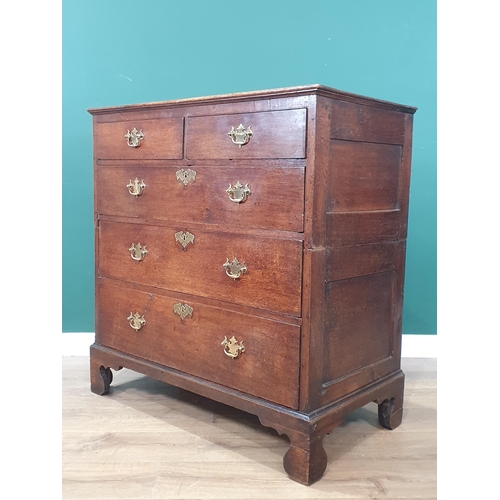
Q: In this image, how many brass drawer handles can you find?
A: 8